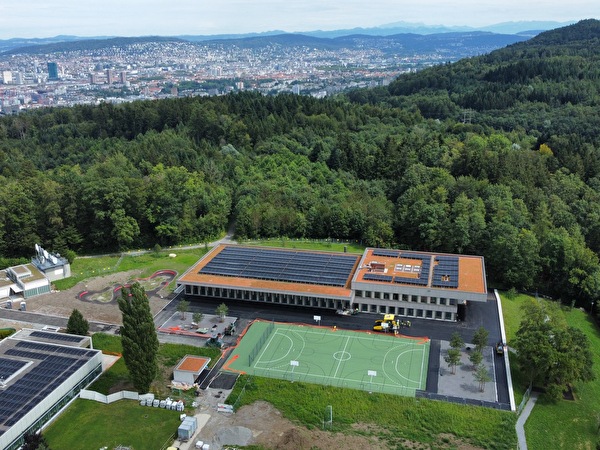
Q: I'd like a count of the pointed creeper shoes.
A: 0